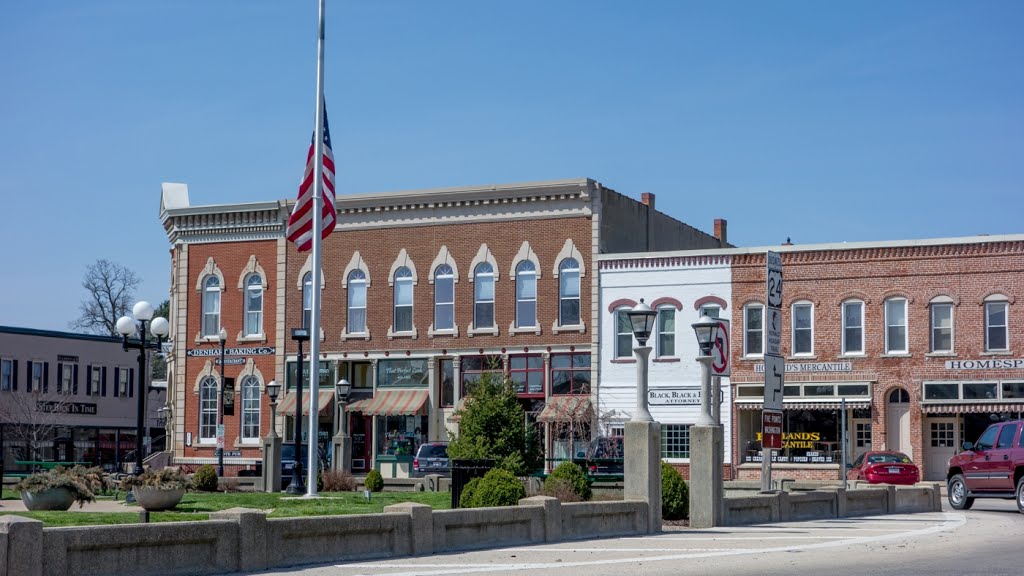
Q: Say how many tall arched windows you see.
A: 11